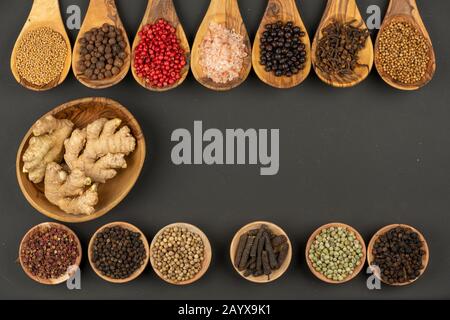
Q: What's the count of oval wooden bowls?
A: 1